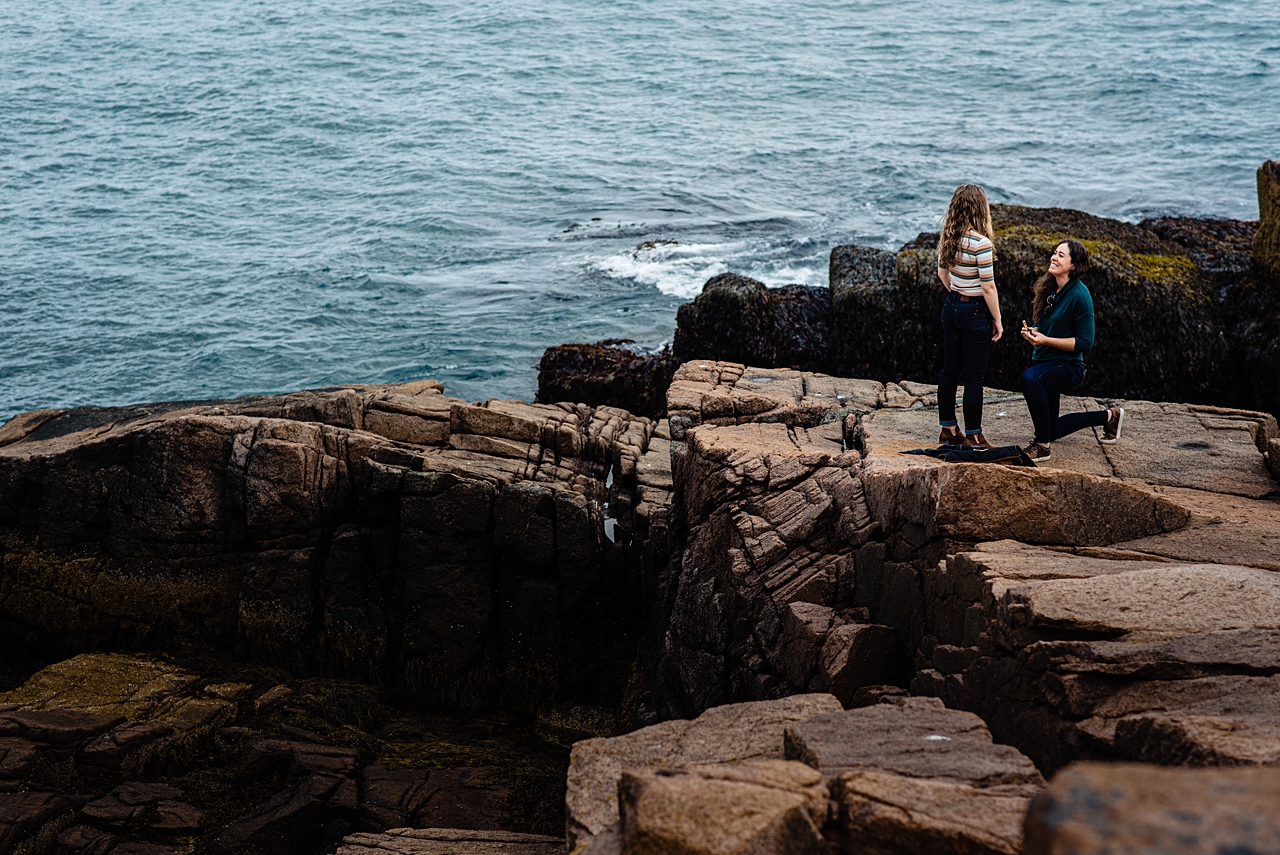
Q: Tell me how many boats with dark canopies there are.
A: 0